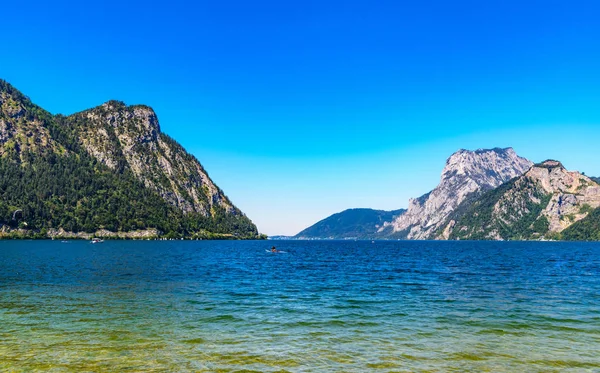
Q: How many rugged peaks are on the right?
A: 2